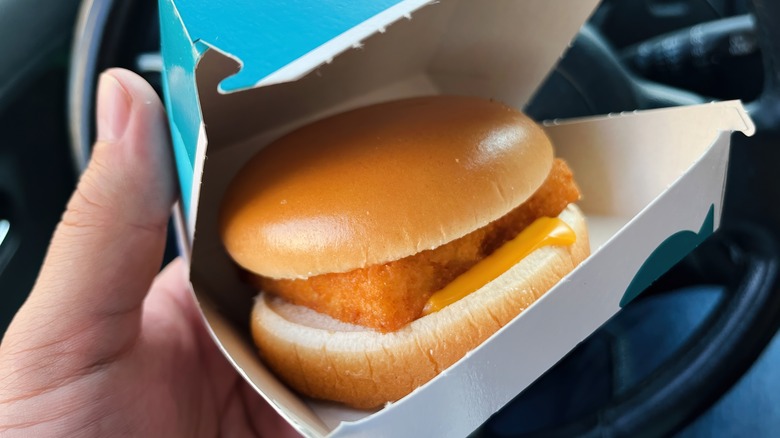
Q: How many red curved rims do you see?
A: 0